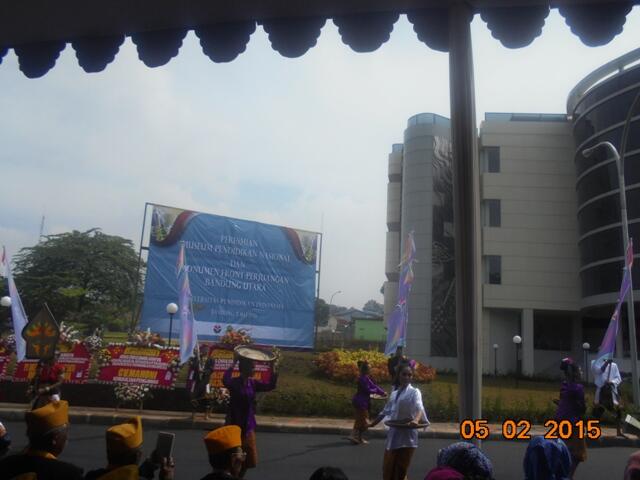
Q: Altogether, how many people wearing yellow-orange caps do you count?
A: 3